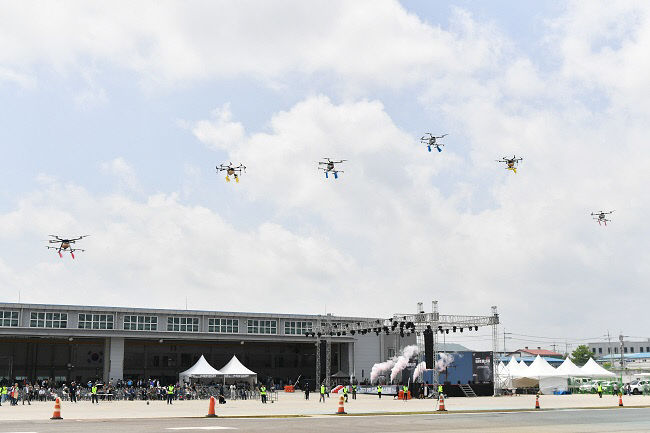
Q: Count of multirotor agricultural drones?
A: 6